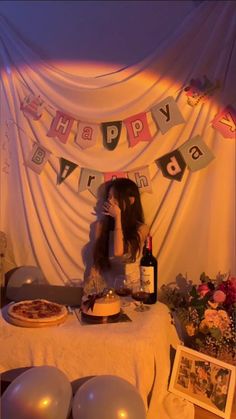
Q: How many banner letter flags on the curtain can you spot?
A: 13